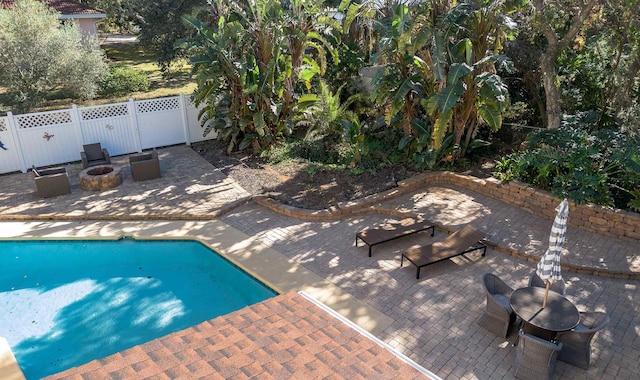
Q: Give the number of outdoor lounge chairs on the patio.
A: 2